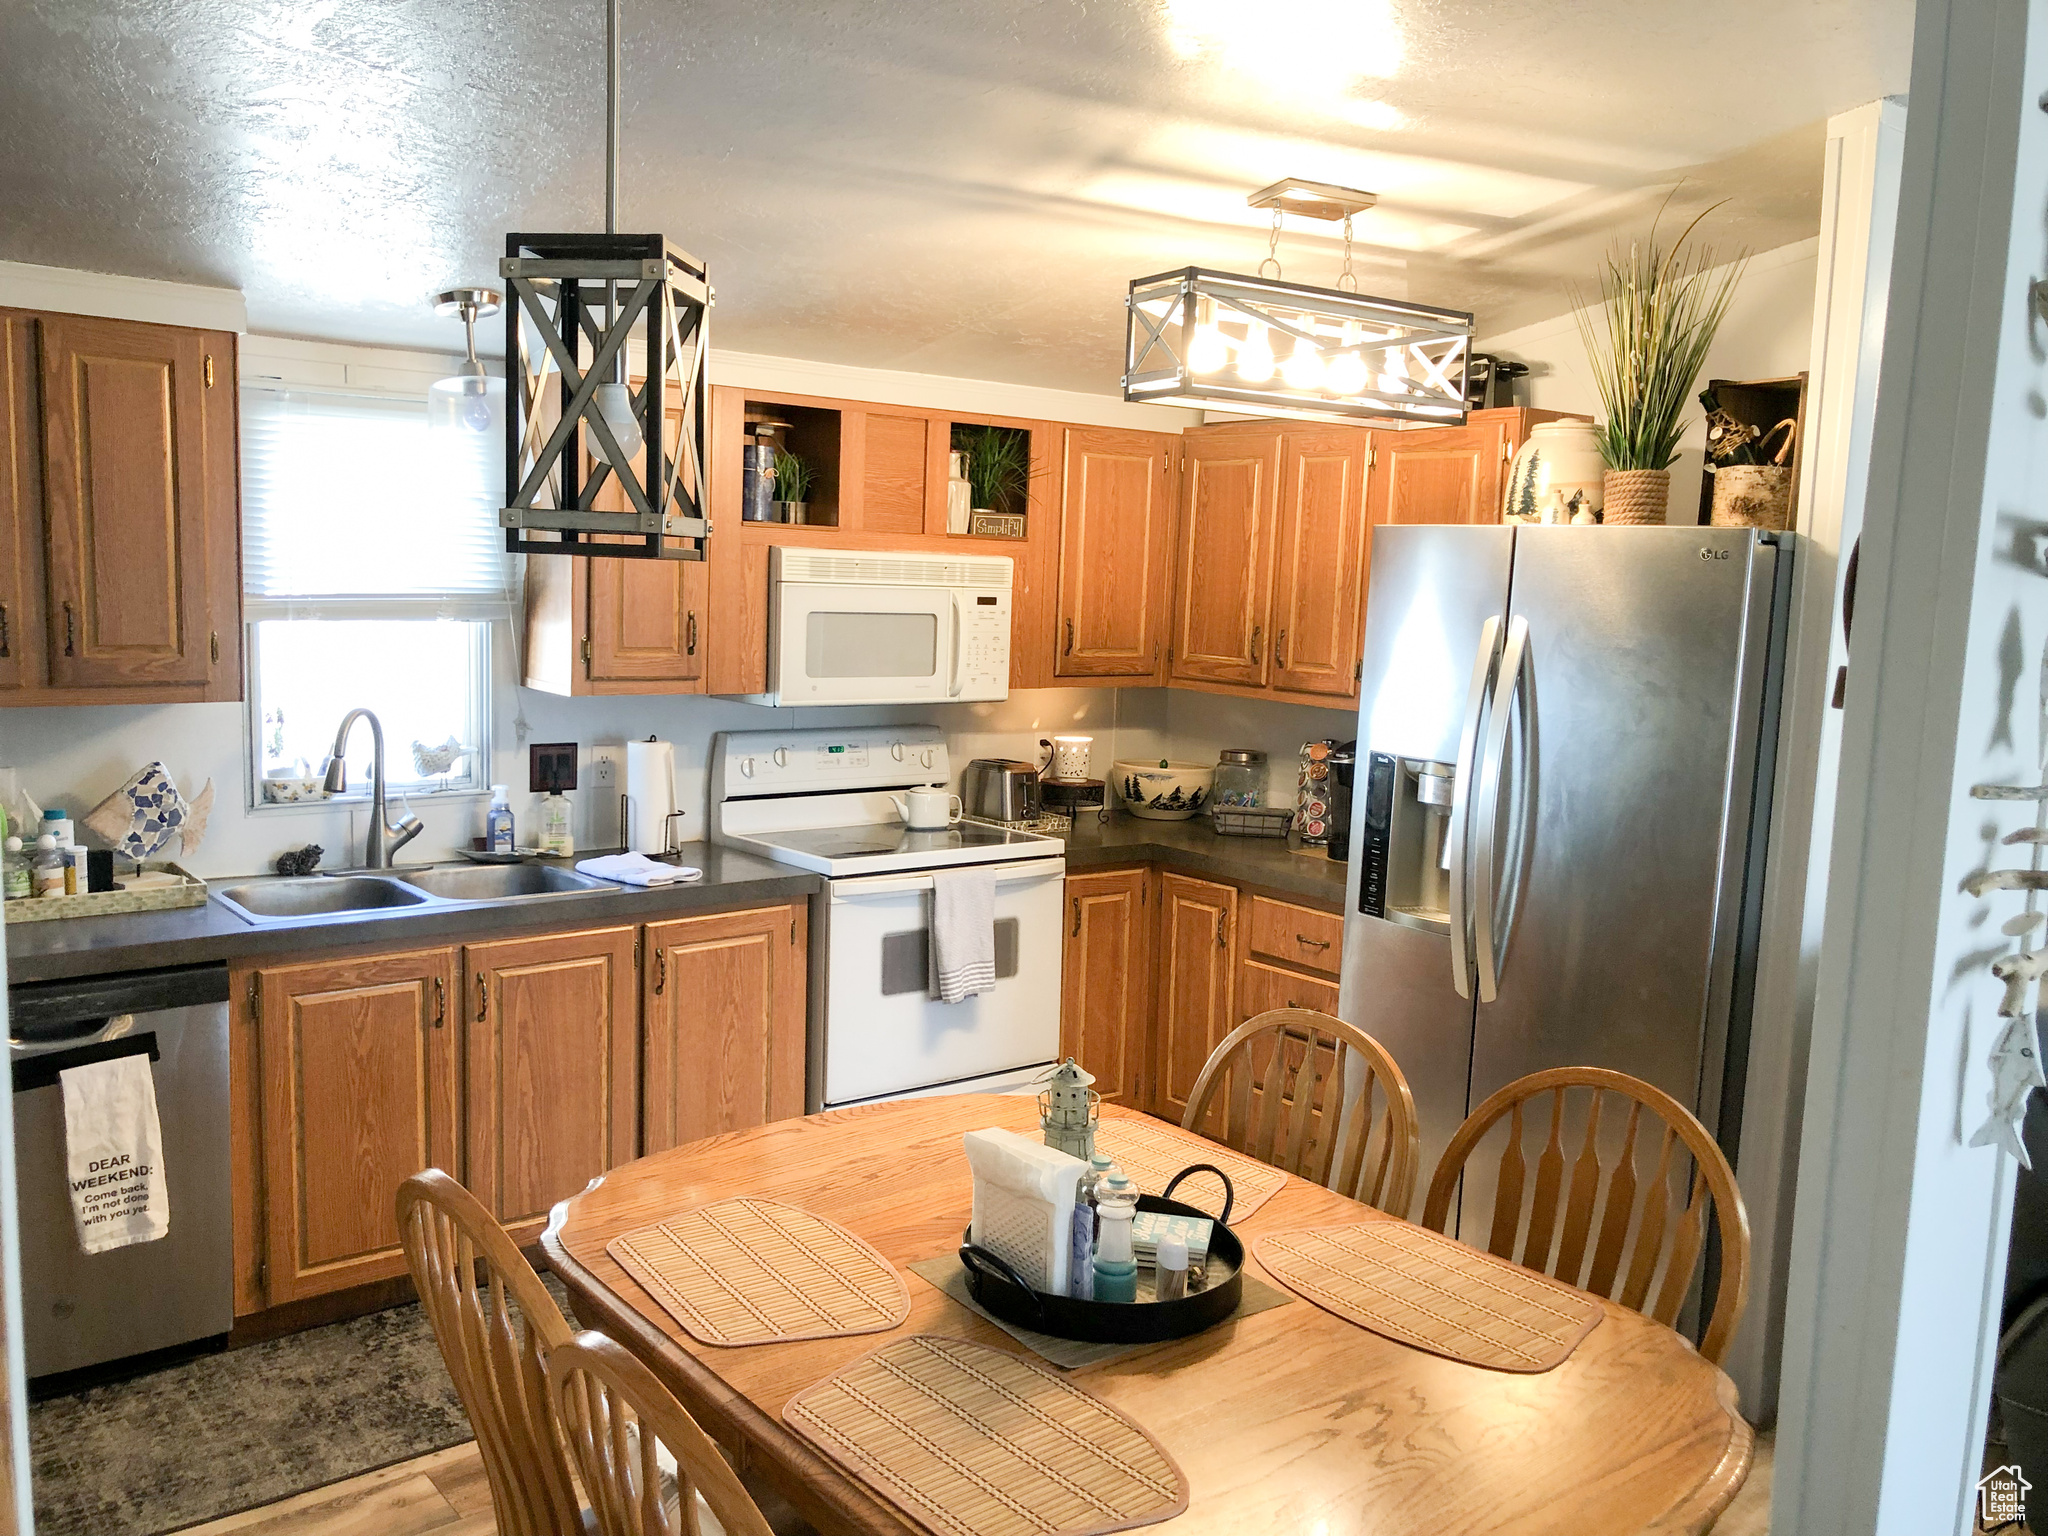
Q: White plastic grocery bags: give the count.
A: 0